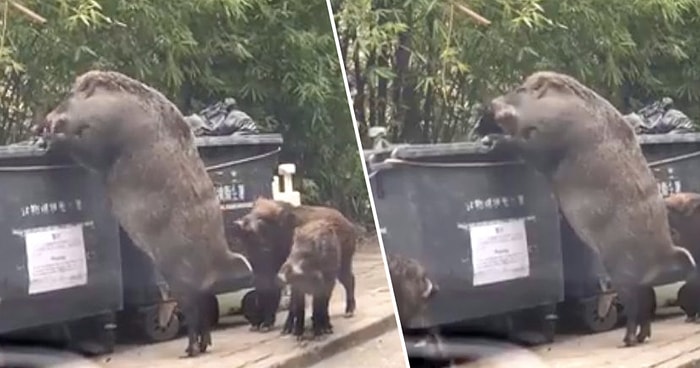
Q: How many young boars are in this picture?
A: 4